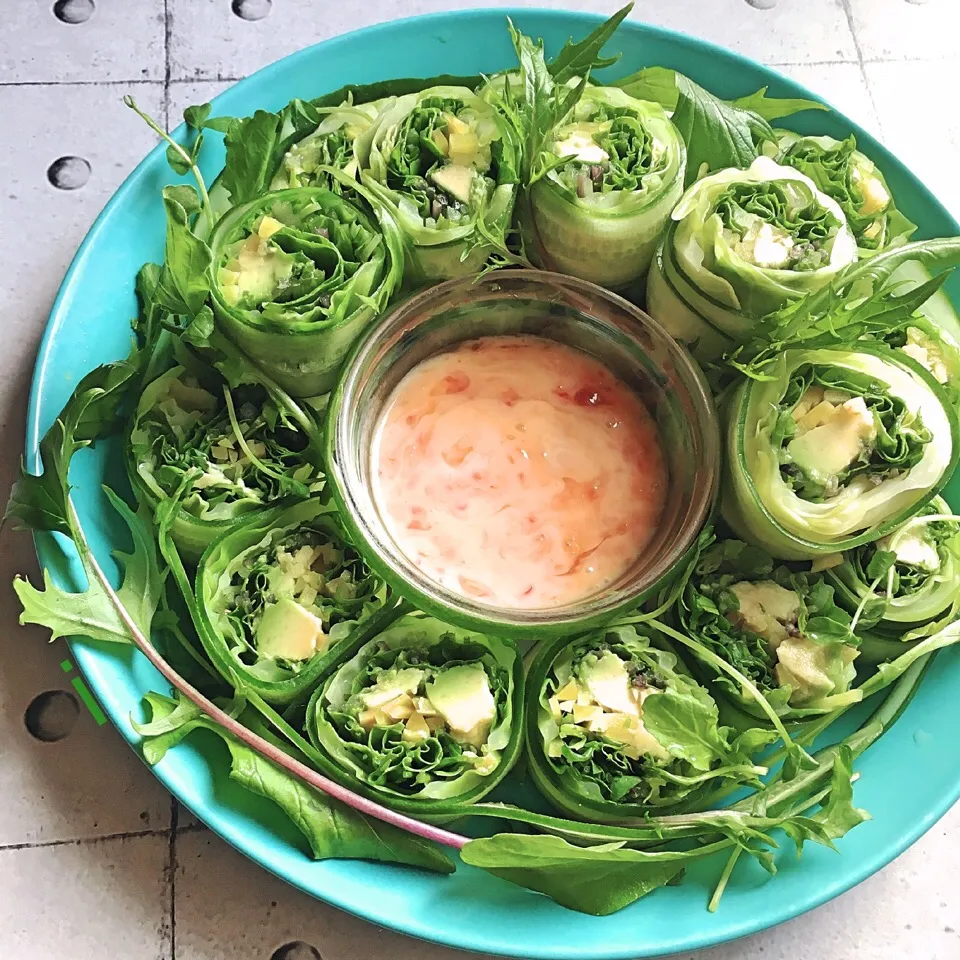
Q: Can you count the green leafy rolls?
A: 14